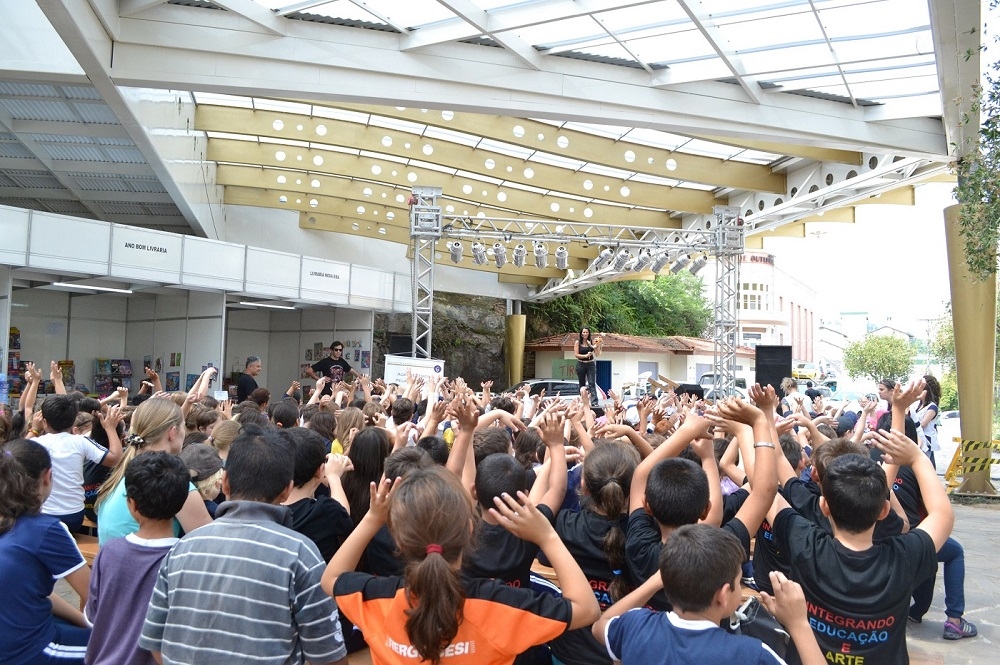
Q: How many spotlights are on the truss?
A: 12